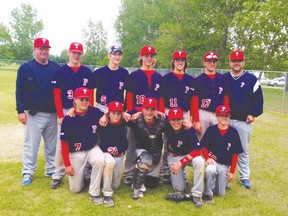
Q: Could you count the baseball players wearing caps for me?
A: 12